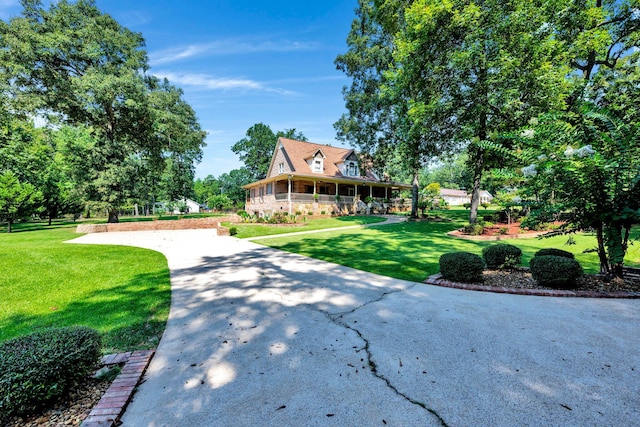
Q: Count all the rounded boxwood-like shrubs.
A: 5